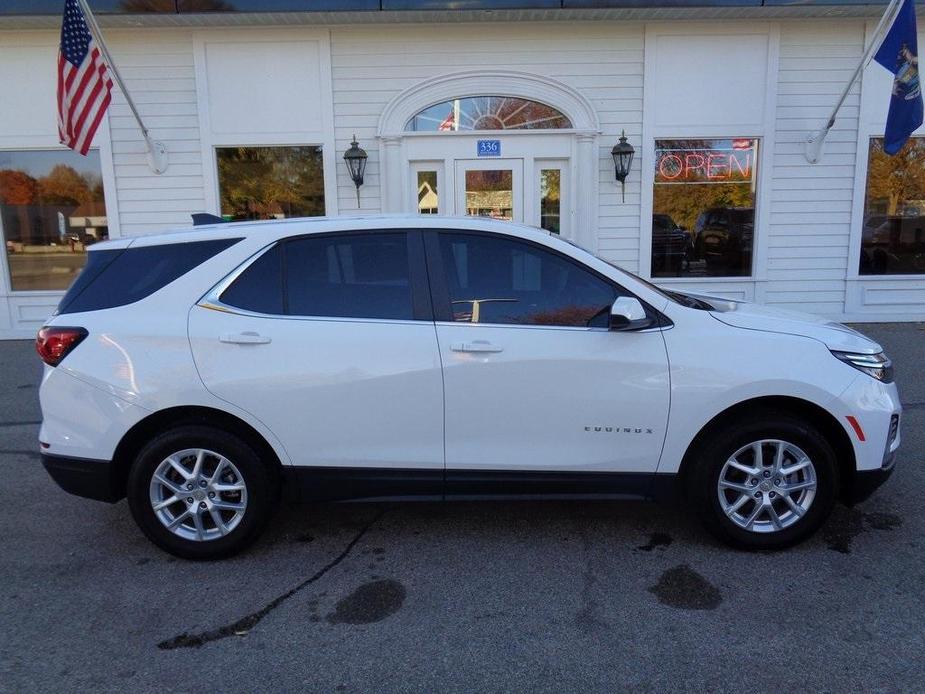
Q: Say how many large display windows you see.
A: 4